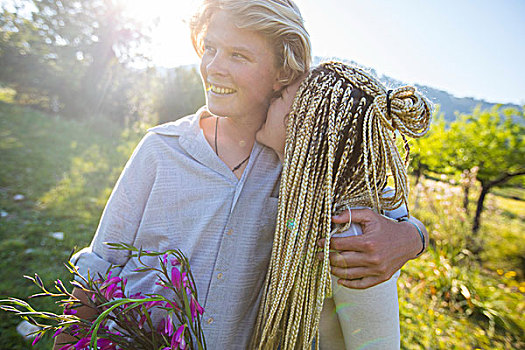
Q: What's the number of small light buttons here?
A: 3